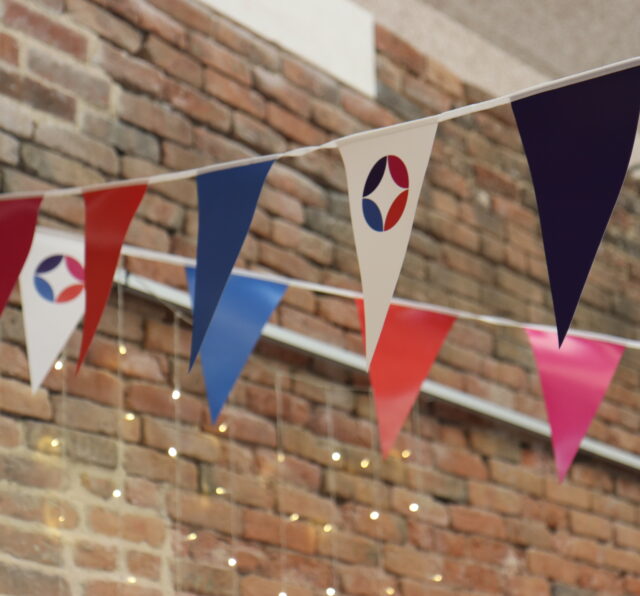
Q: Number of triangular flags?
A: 9